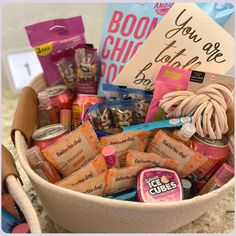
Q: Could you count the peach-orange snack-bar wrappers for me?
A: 7